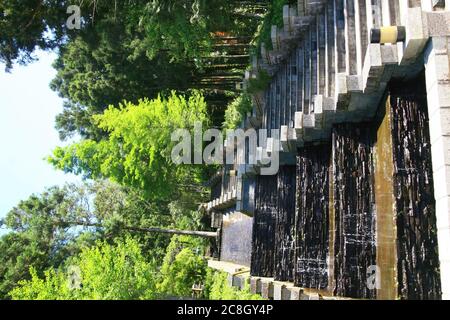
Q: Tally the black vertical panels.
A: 5